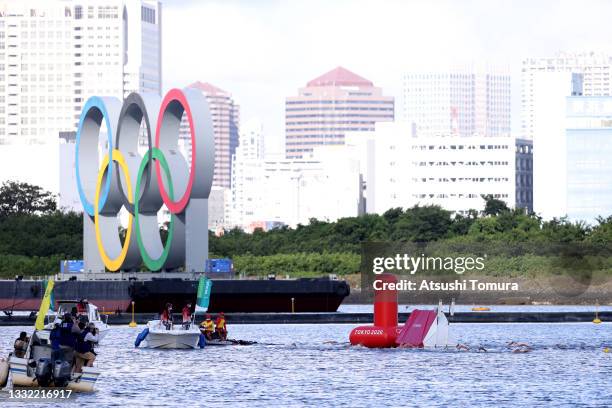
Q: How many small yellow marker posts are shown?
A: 3